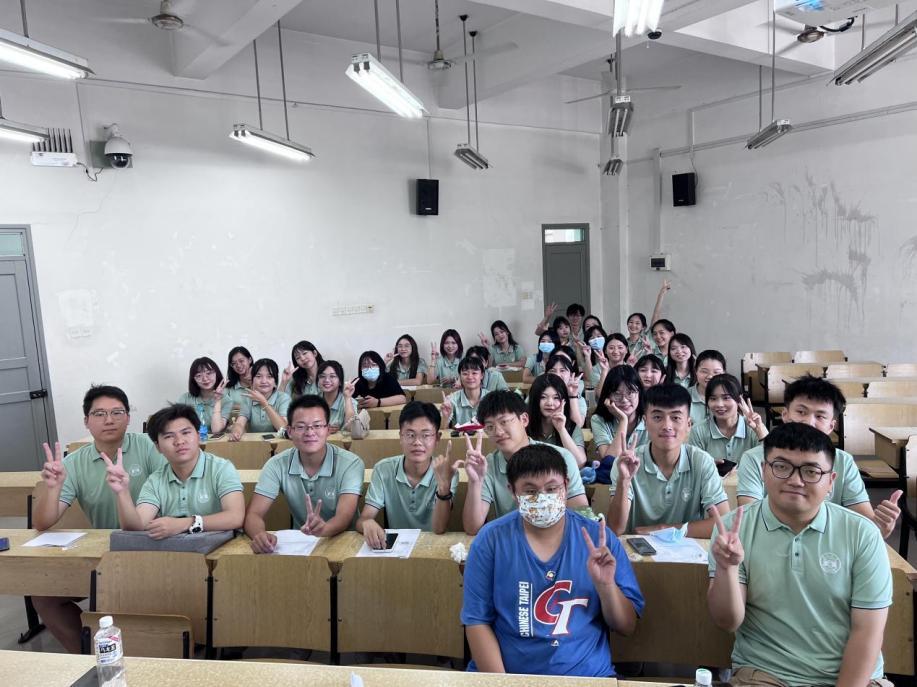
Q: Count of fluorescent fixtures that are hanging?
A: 10